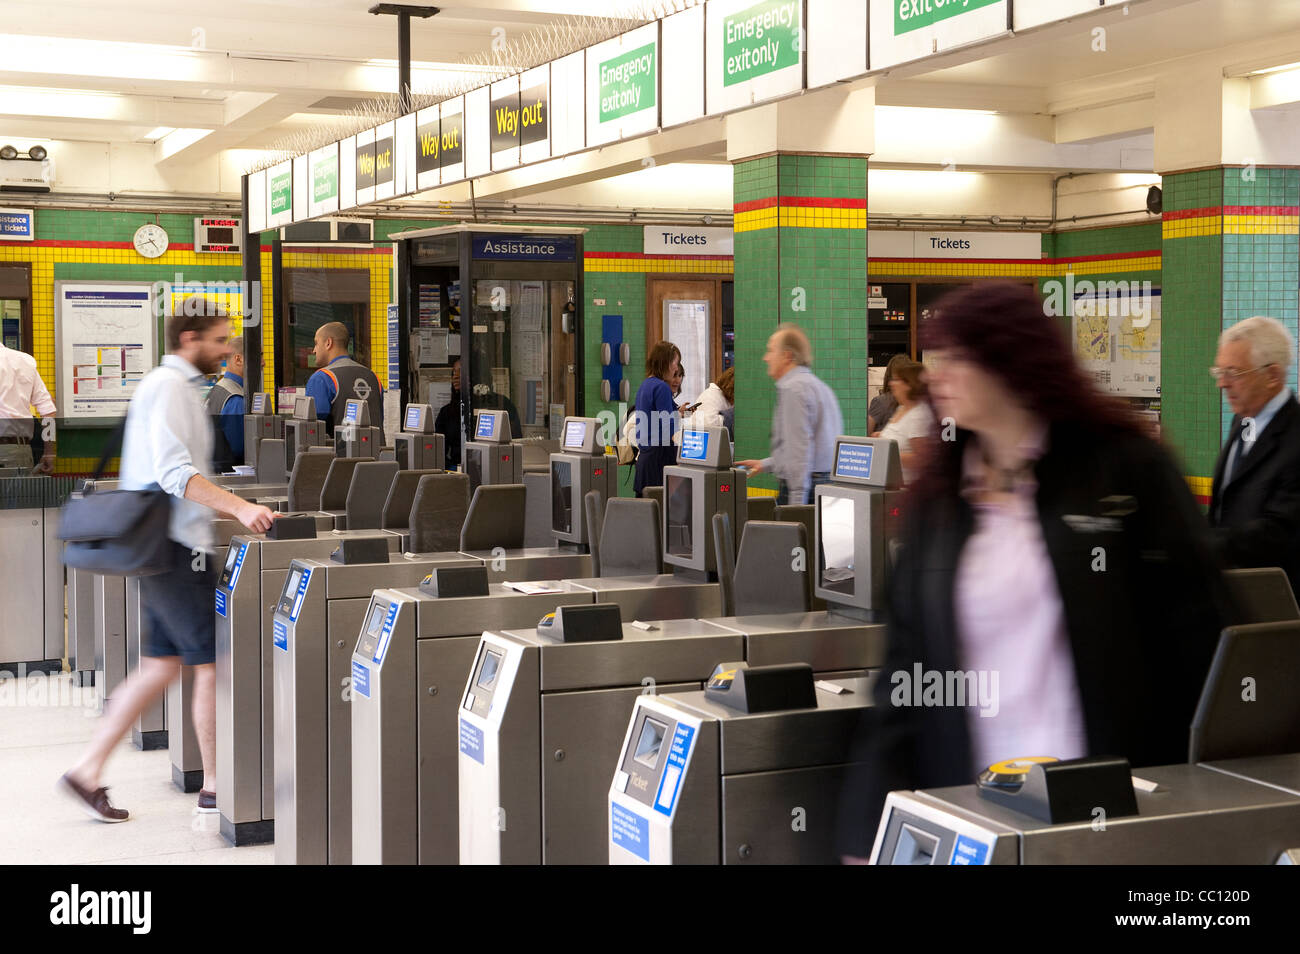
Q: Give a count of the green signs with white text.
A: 5